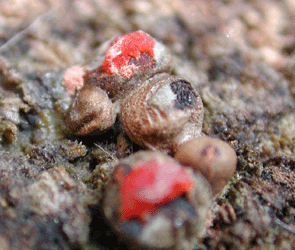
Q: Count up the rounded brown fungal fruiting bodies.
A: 5